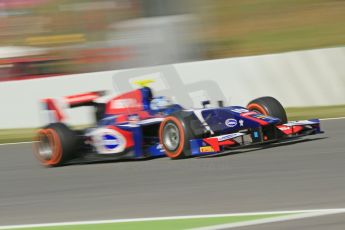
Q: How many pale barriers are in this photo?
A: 1